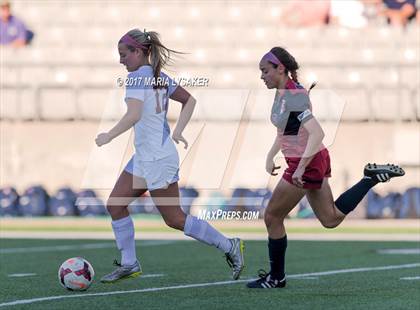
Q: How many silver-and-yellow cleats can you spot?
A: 2